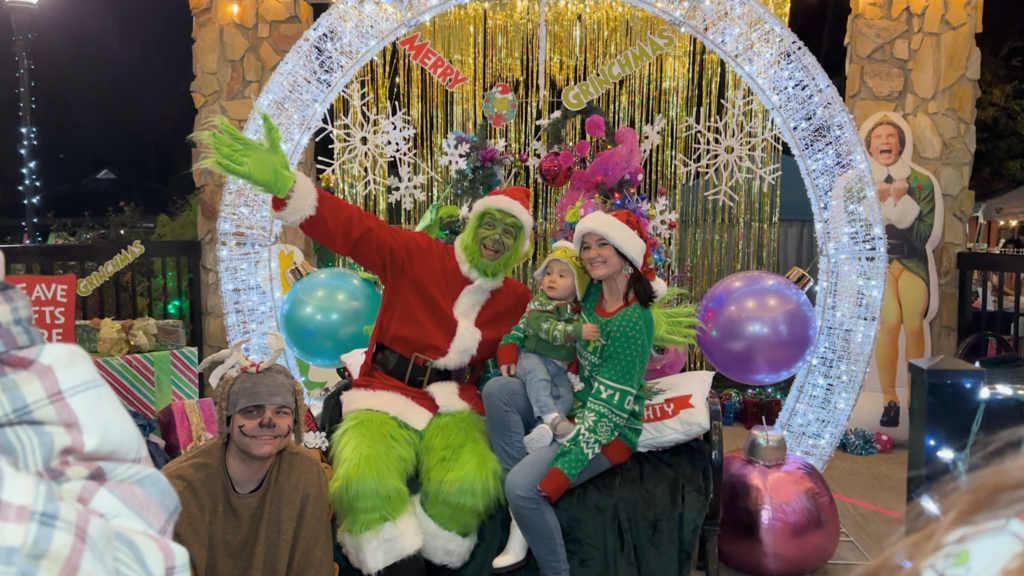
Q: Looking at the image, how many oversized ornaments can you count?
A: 3